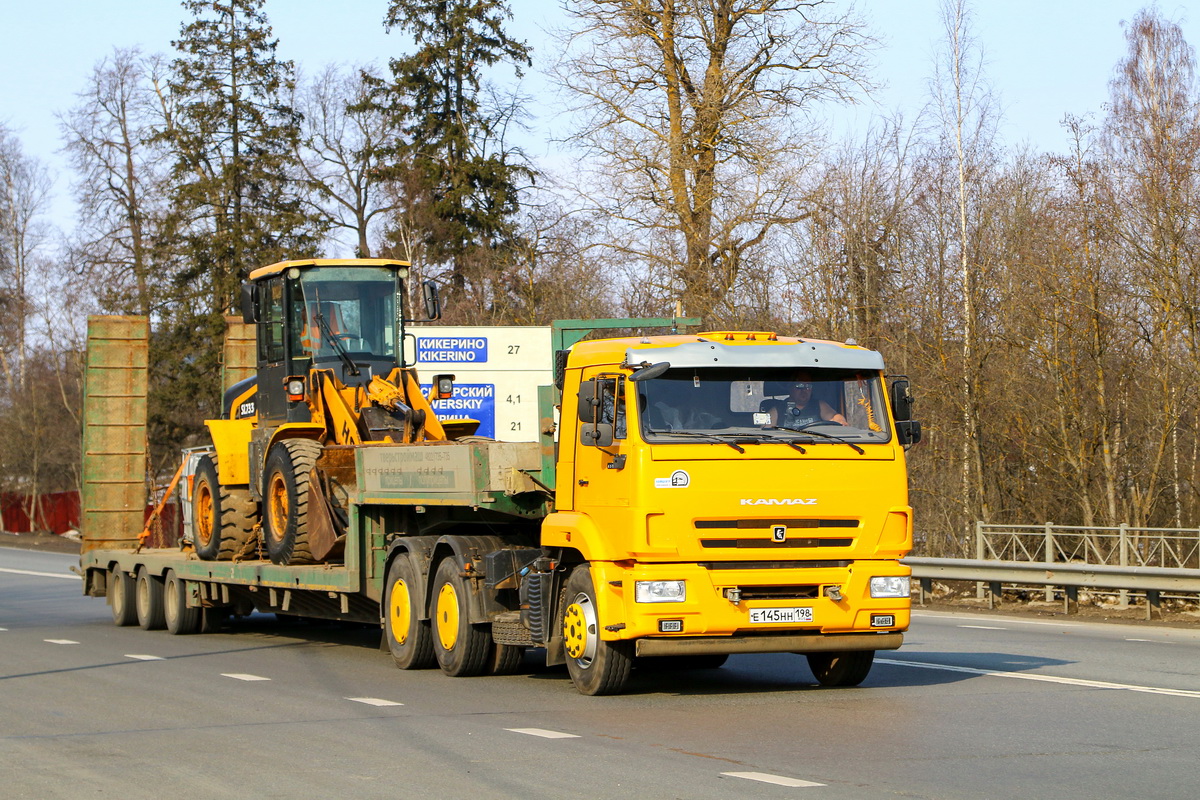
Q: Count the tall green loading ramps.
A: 2